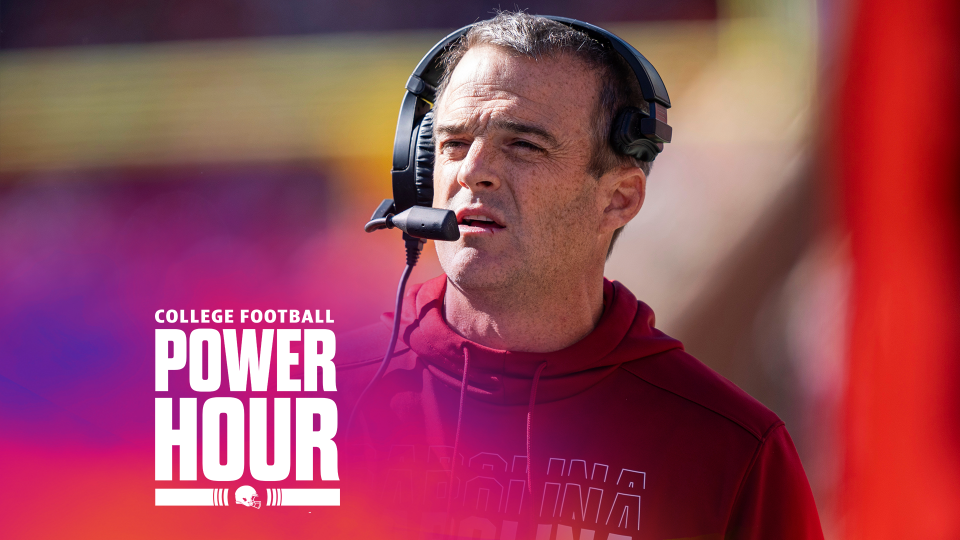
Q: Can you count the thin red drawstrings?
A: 2